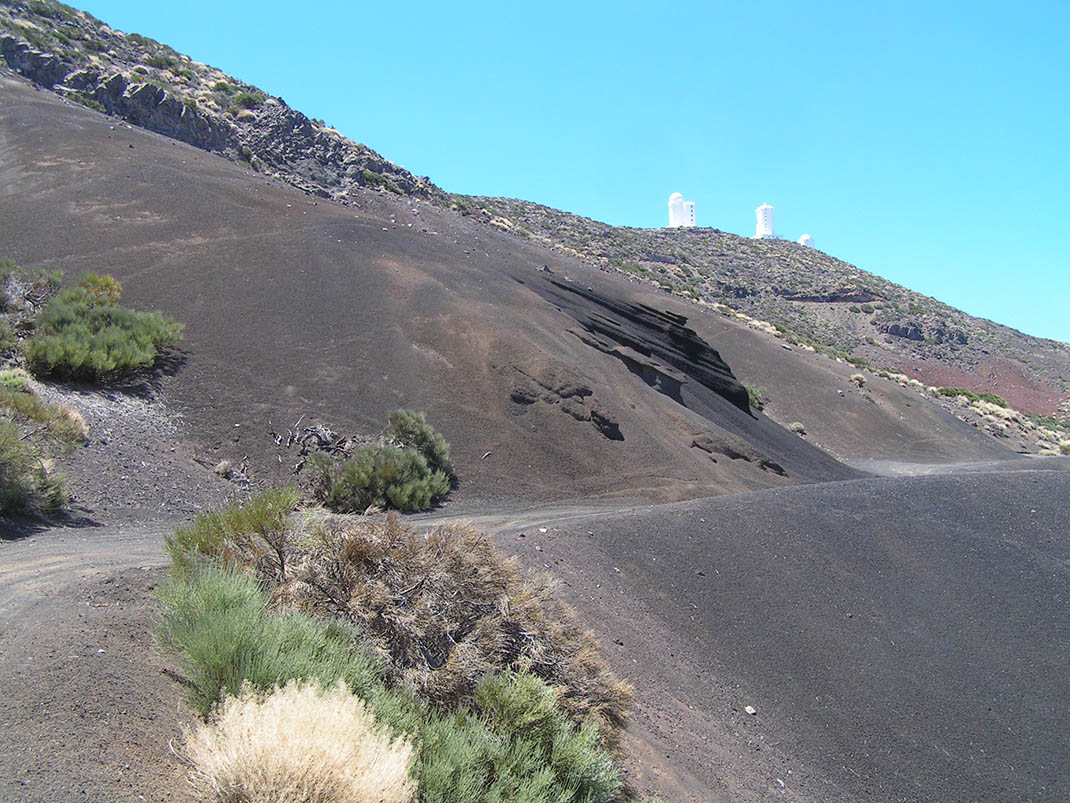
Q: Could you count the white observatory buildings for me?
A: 3